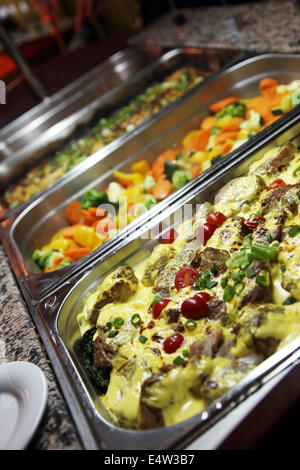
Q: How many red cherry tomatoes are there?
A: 10